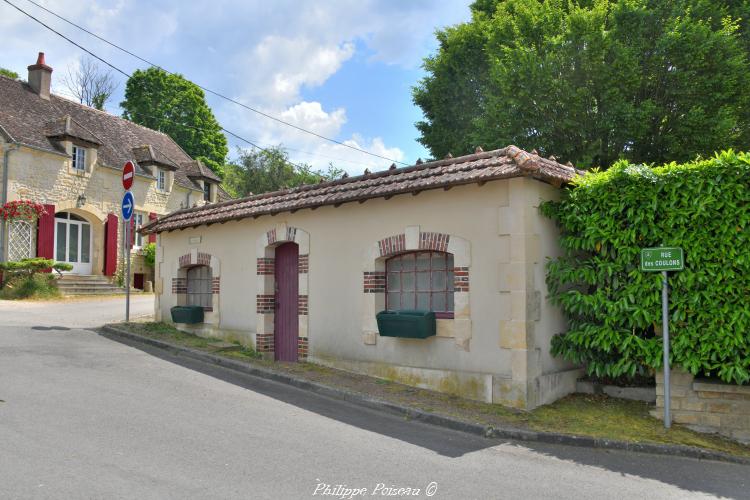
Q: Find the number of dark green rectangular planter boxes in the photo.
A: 2